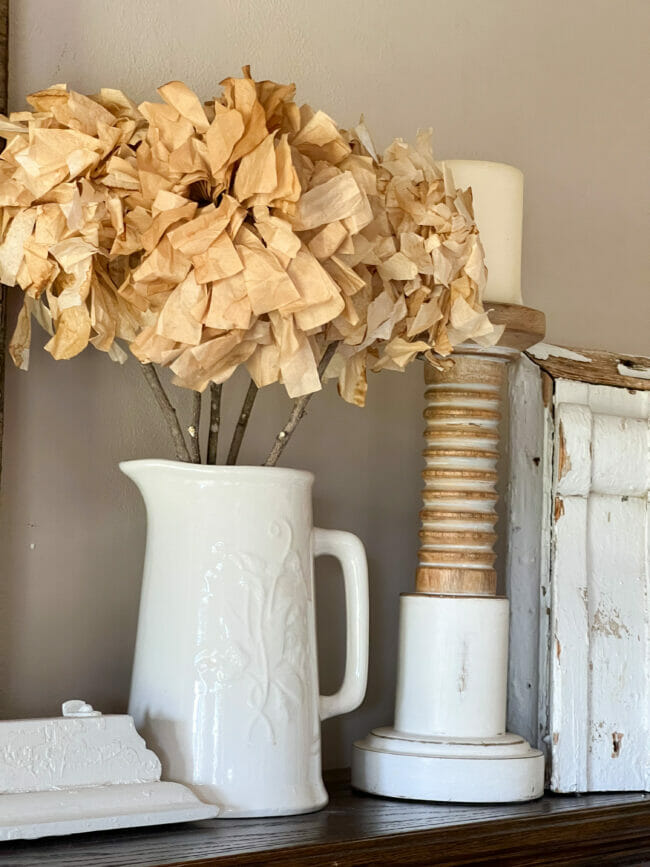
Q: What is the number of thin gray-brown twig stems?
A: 5